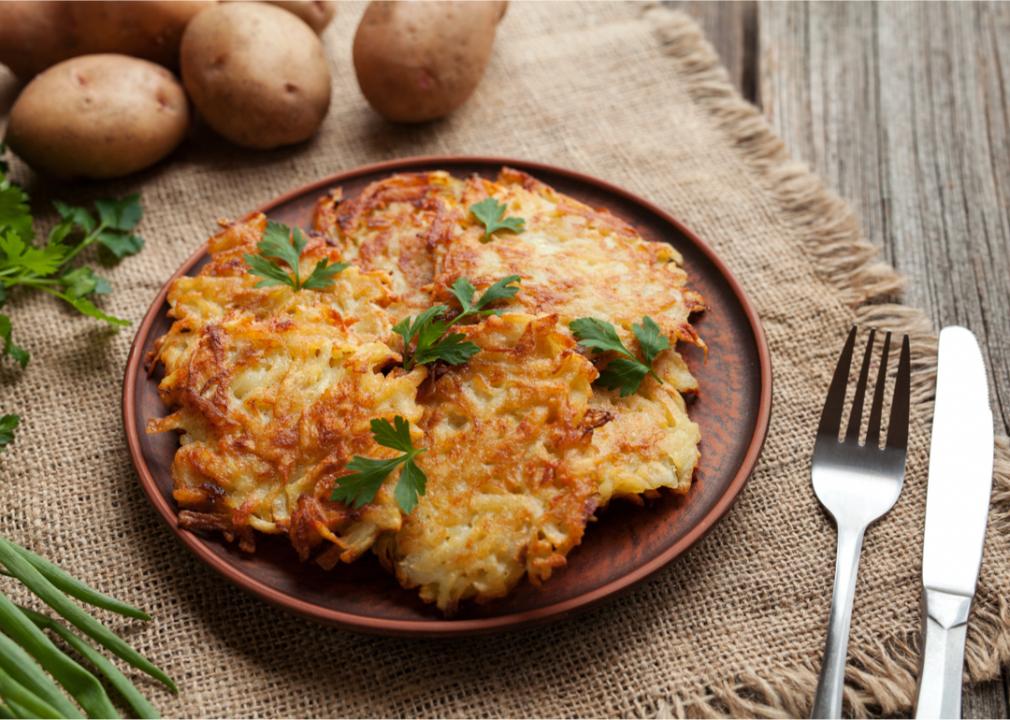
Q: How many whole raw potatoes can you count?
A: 5